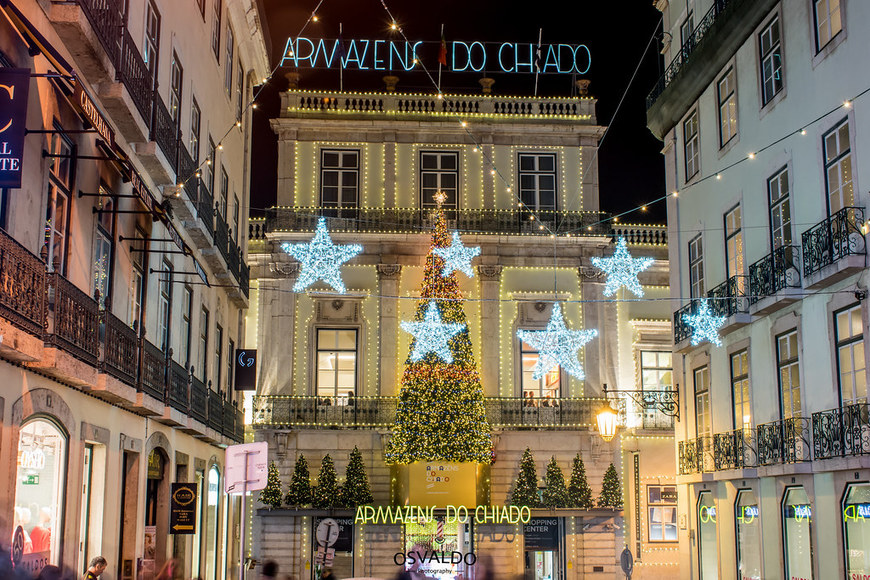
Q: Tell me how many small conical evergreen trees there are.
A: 8